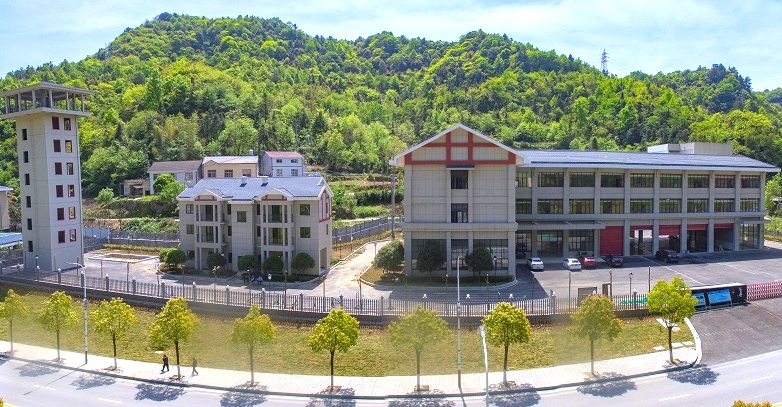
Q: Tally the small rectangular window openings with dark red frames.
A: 12